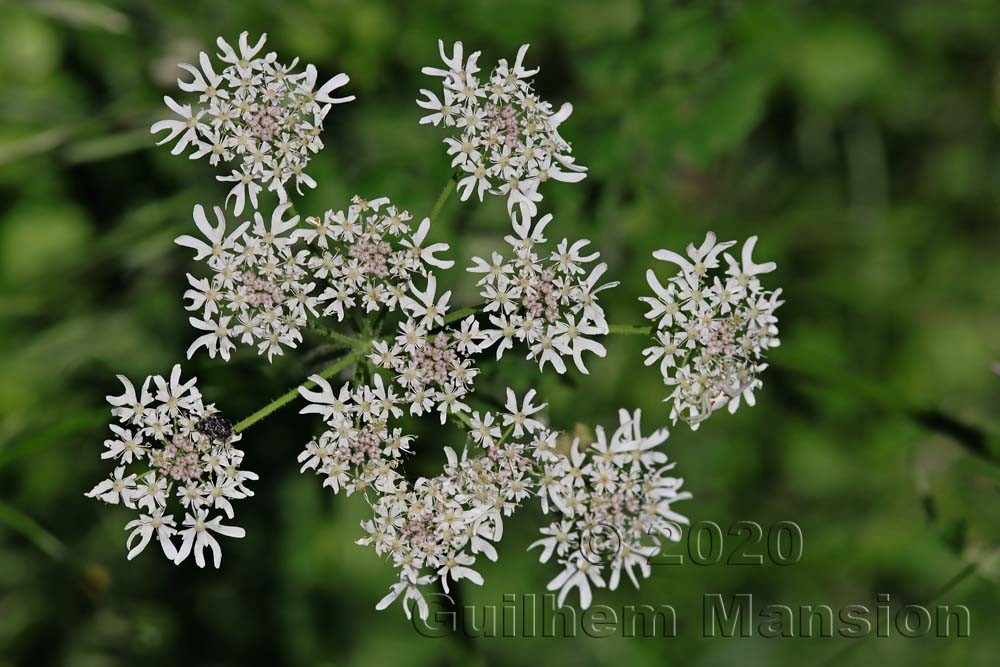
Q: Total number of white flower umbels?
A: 12